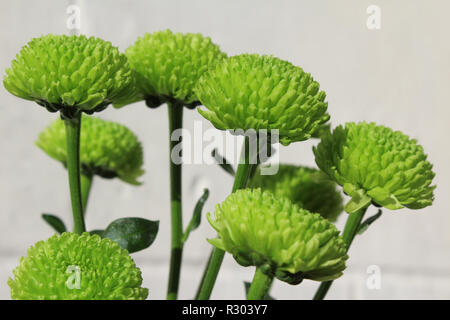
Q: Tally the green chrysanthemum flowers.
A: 8